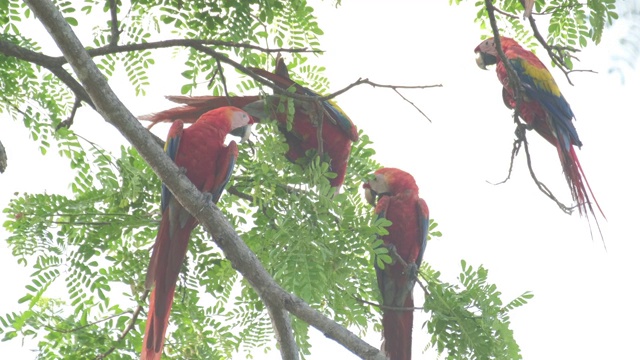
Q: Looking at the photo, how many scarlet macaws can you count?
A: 4